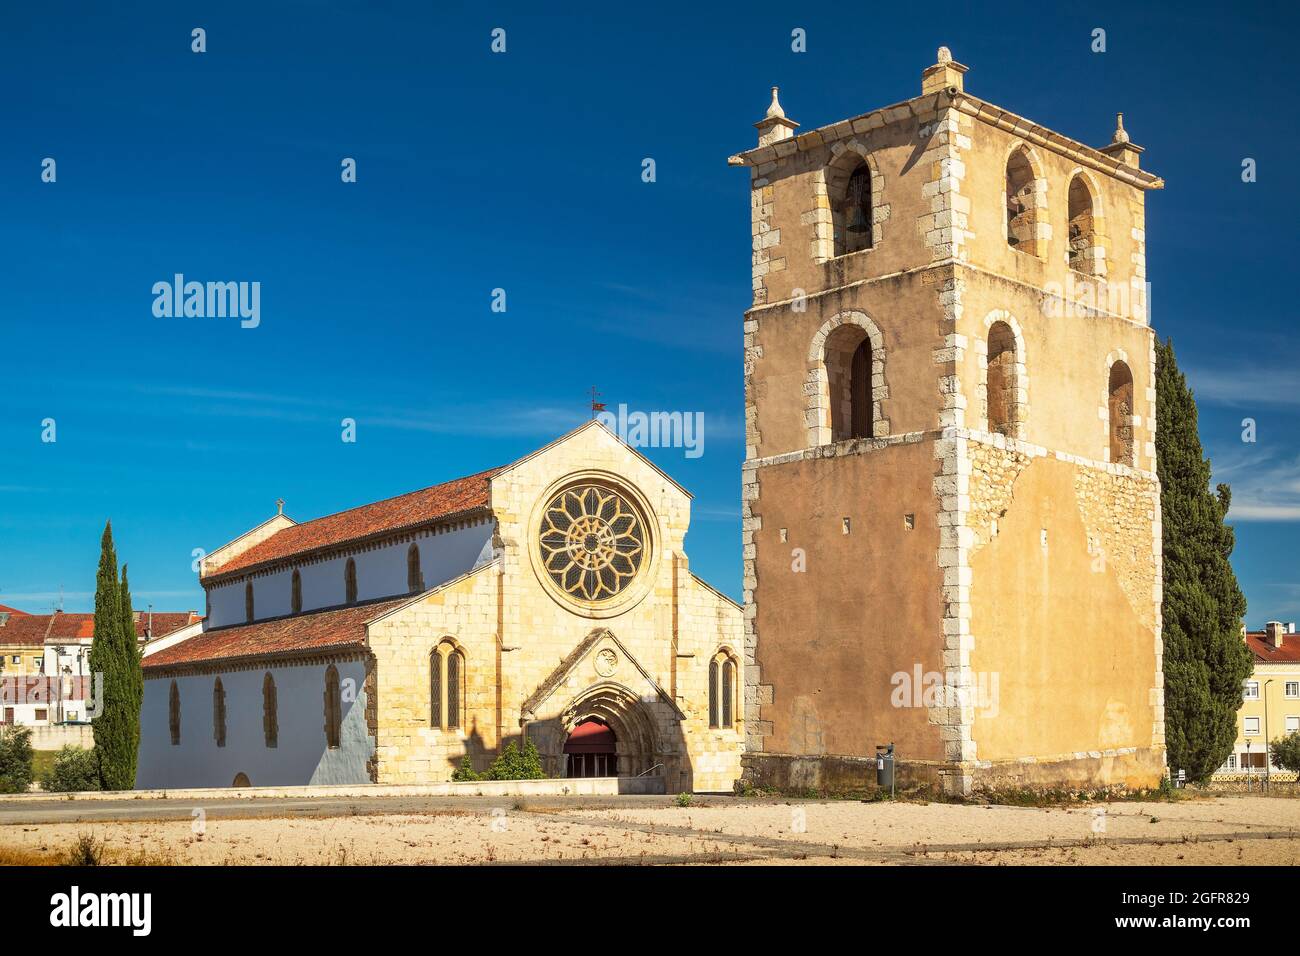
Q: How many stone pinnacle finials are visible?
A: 3